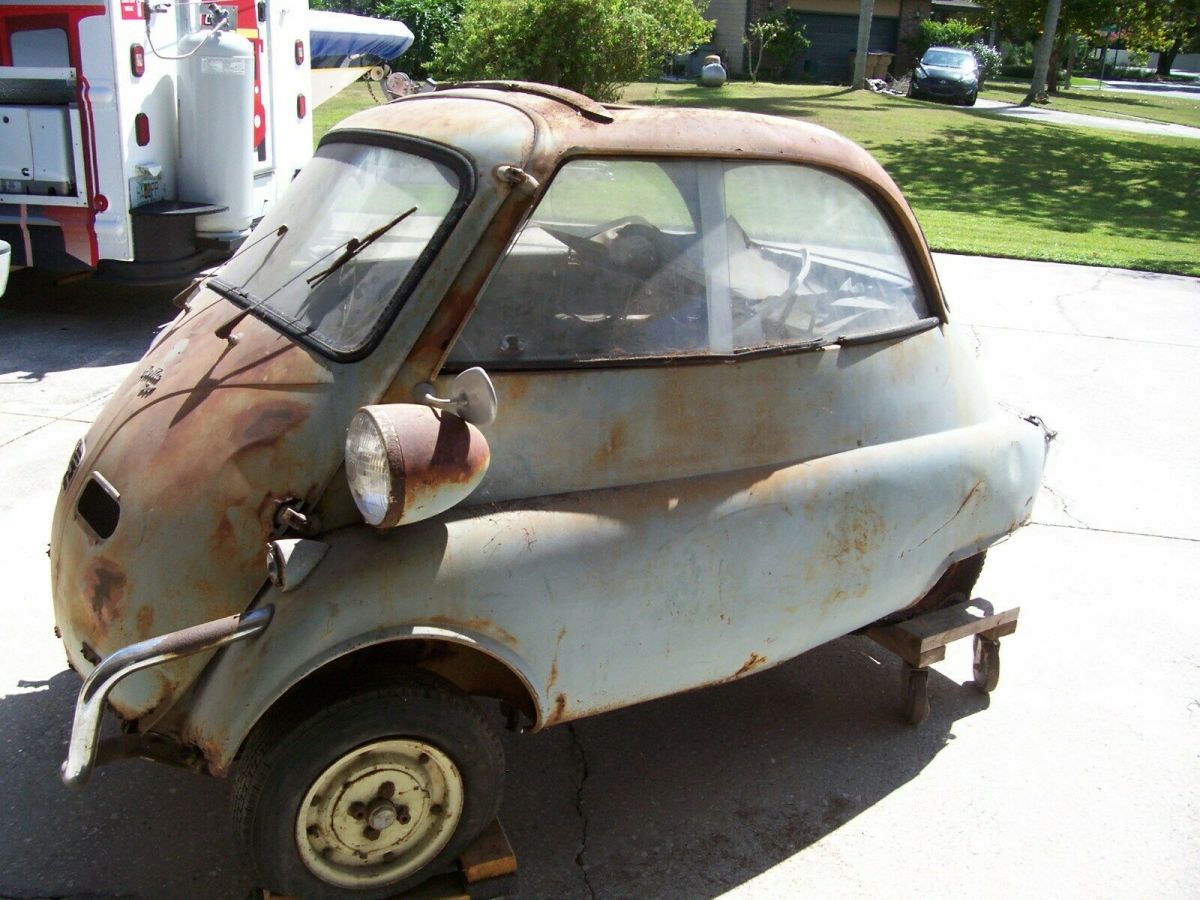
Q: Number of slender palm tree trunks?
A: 2